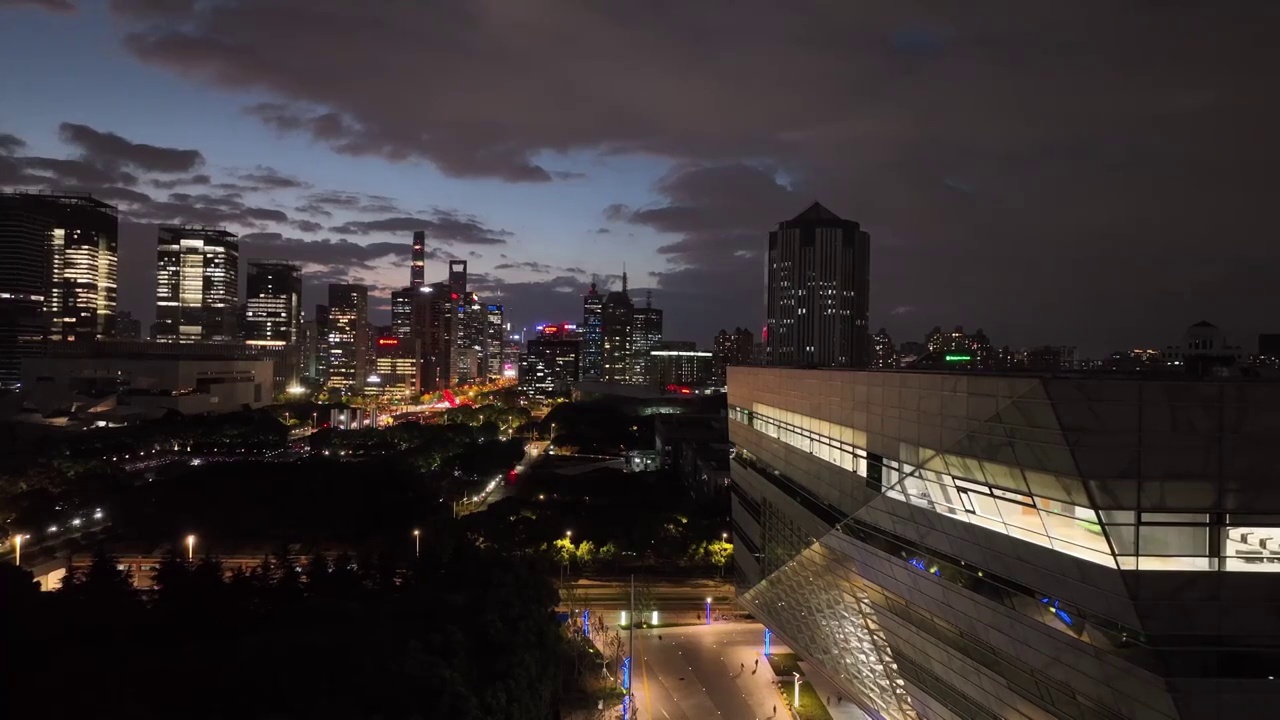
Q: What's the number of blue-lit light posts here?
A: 5